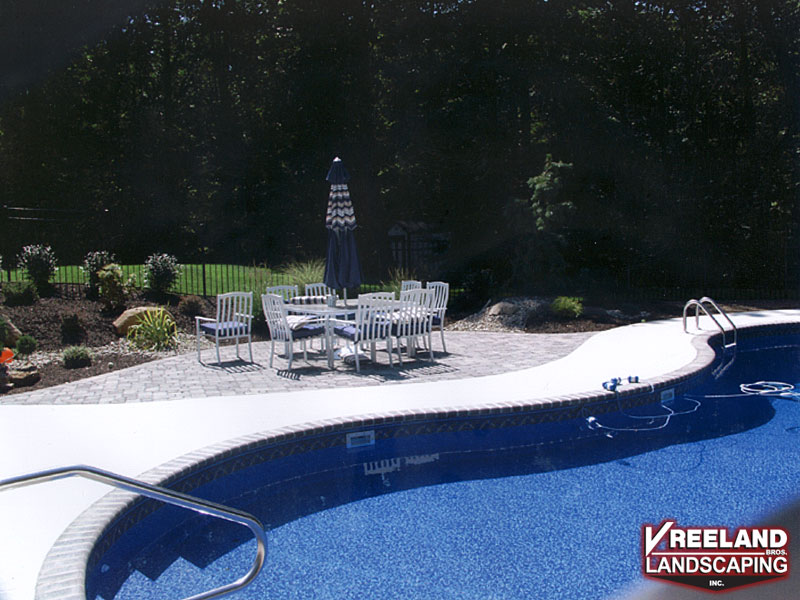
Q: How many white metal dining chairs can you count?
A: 8